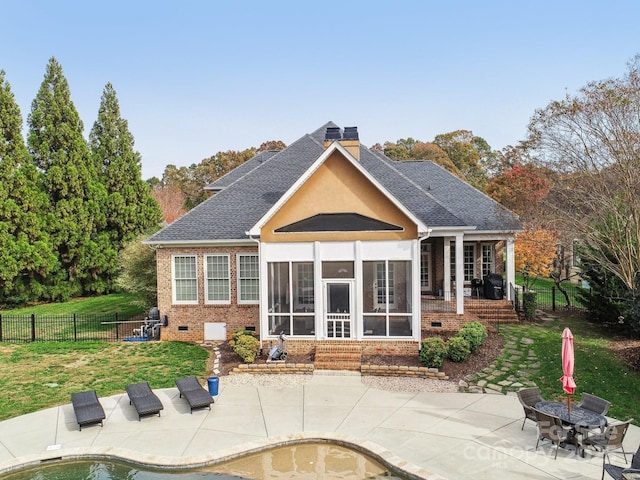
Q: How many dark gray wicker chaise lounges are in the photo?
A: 3